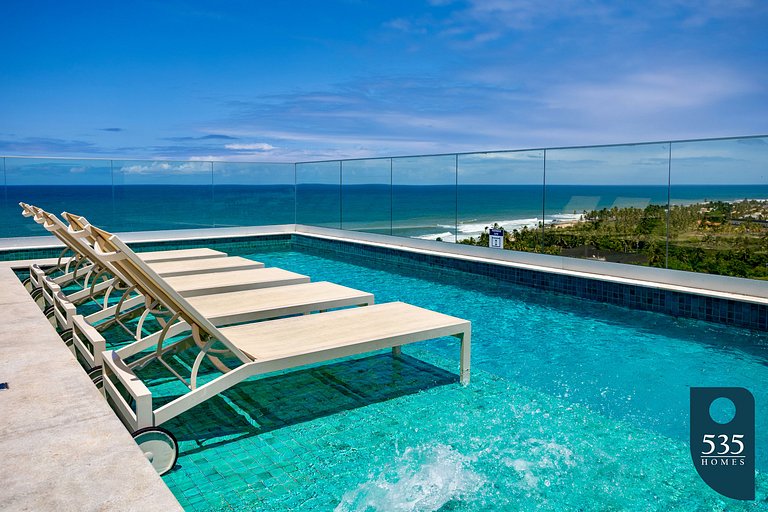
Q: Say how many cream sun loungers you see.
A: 5